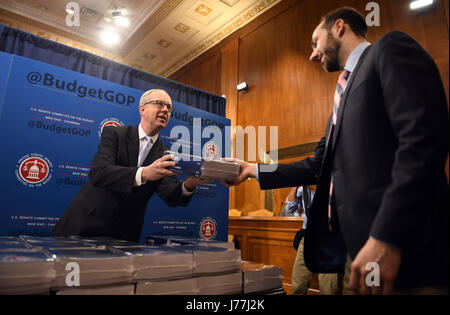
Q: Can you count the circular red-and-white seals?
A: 4